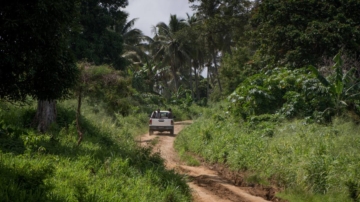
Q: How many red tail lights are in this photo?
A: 2